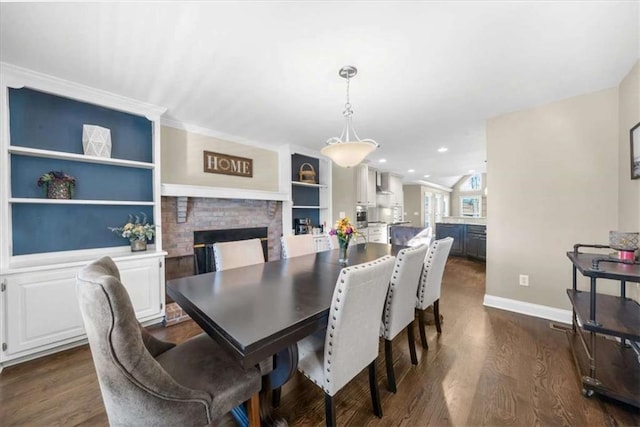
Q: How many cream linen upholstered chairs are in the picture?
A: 6